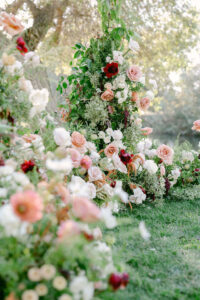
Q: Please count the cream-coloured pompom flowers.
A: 6